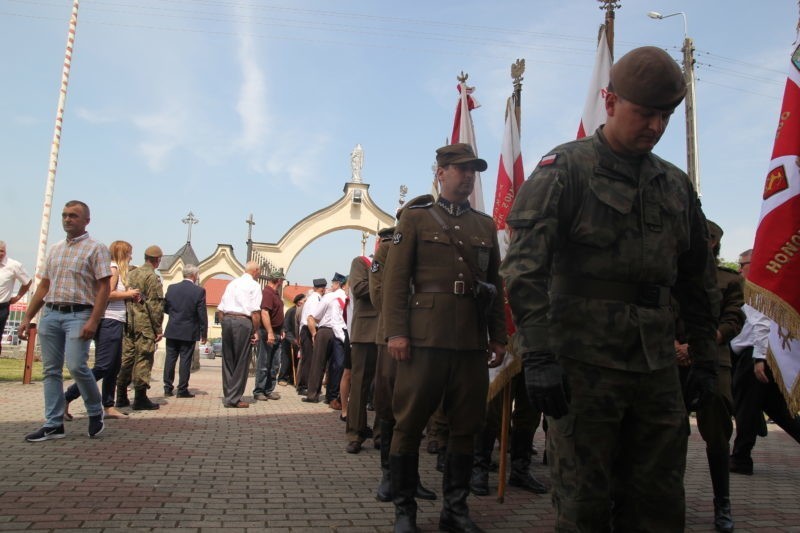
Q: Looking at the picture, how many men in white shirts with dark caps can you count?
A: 2